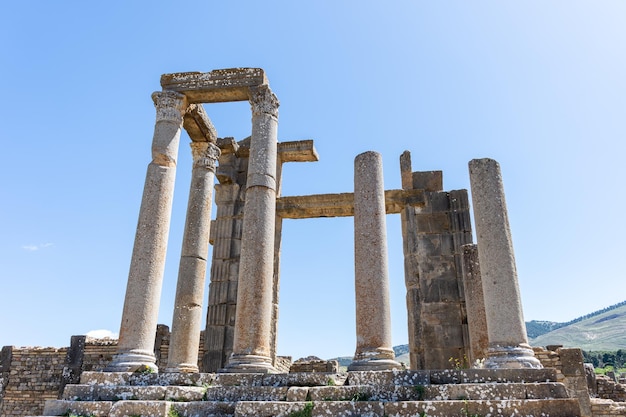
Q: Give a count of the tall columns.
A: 5